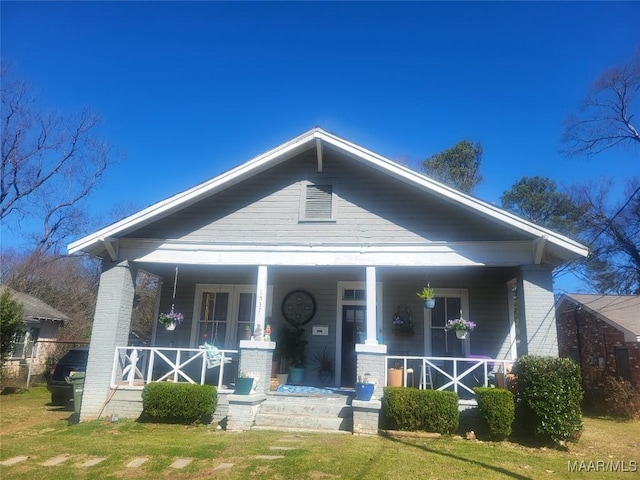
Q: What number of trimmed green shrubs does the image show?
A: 4